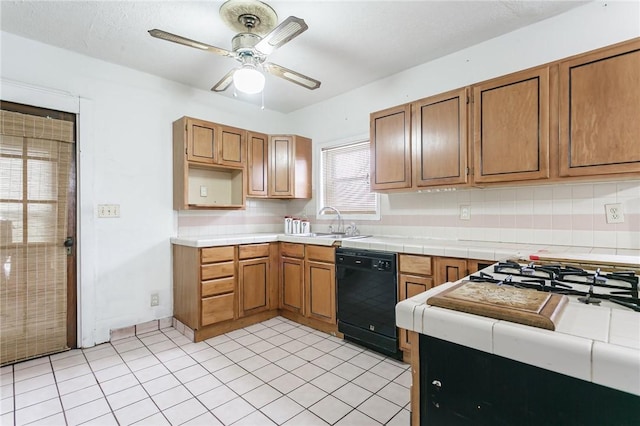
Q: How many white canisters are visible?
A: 3